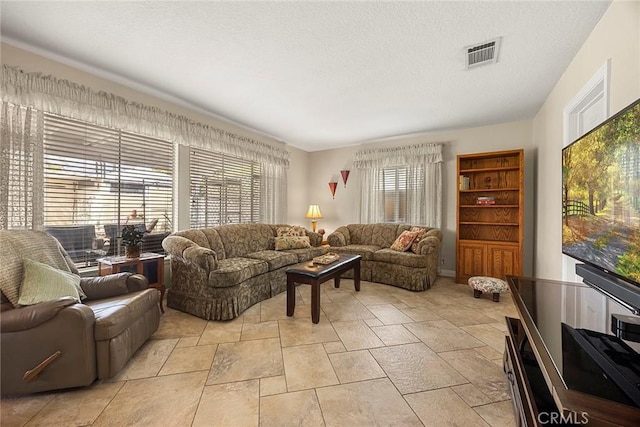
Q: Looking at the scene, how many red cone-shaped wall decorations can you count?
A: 2